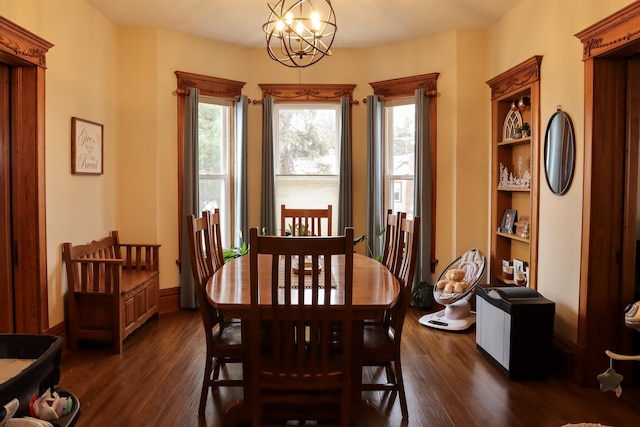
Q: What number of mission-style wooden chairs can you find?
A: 6